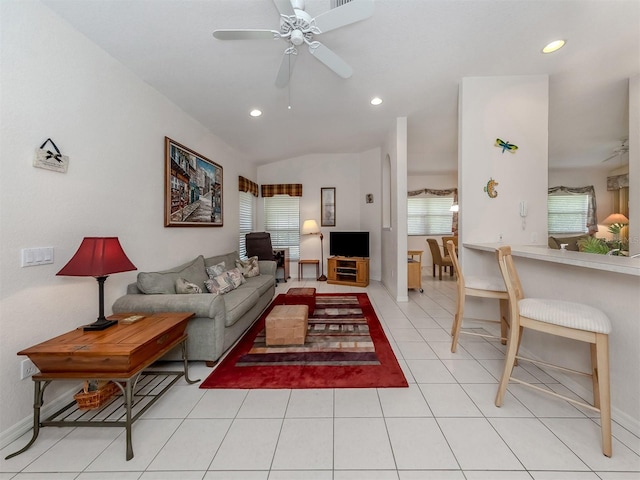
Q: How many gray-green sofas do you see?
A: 1